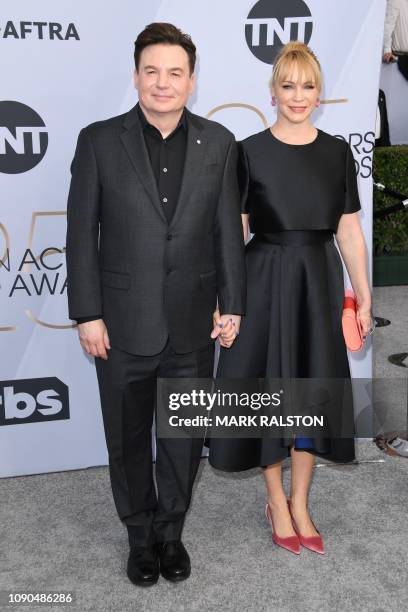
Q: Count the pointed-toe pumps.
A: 2